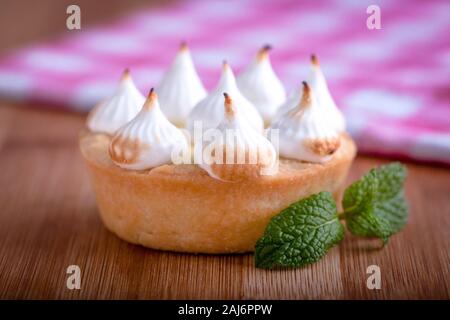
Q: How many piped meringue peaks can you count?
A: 8